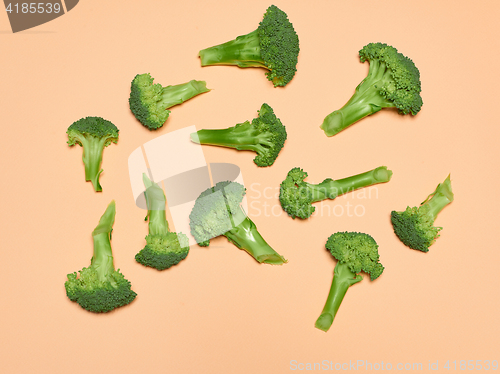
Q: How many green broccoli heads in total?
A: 11